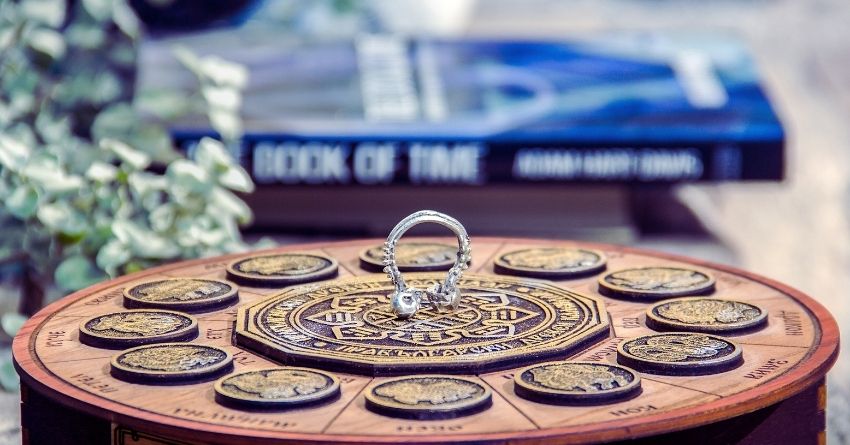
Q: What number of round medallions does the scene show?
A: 12